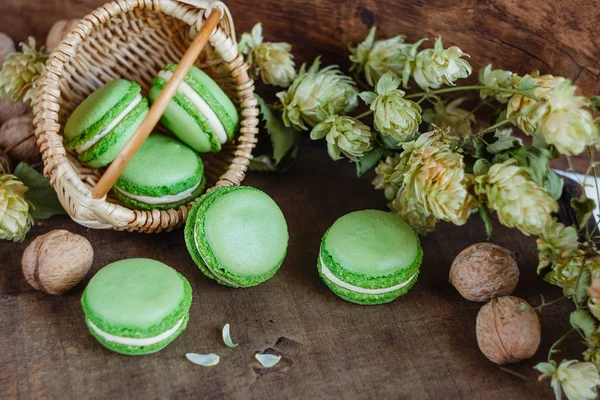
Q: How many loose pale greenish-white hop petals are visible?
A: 3